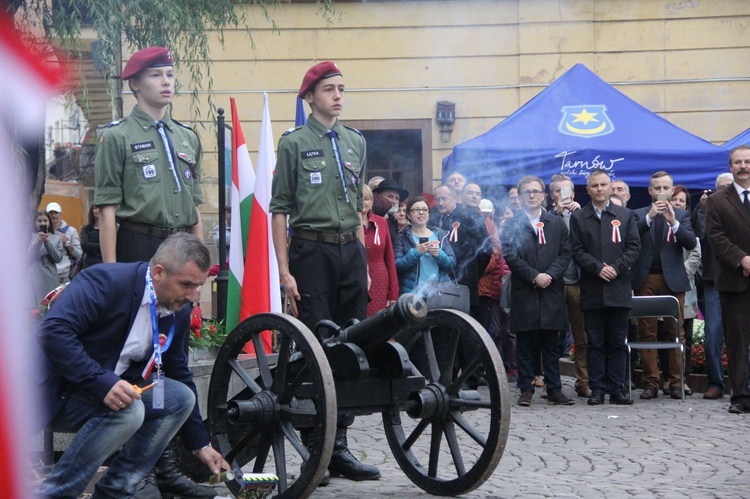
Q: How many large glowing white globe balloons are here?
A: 0